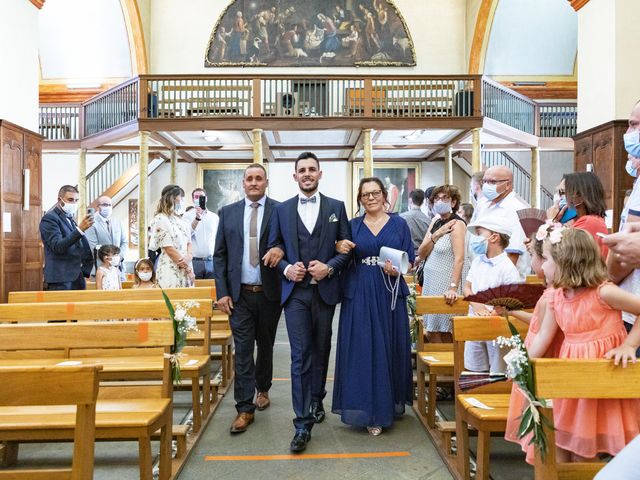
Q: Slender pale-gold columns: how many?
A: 8